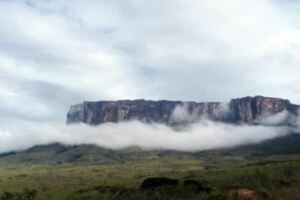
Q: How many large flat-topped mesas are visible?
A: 1